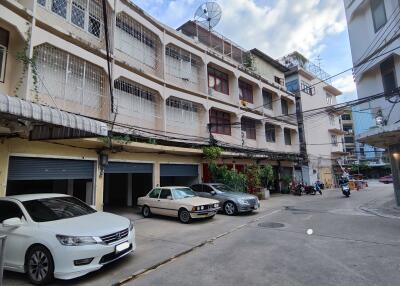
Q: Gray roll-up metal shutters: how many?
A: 3